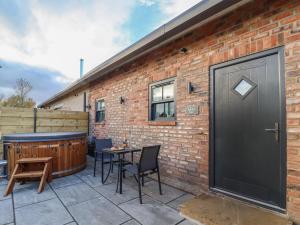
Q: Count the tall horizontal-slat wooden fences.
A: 1